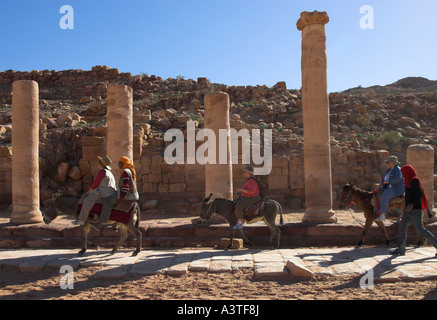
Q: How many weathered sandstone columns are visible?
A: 5